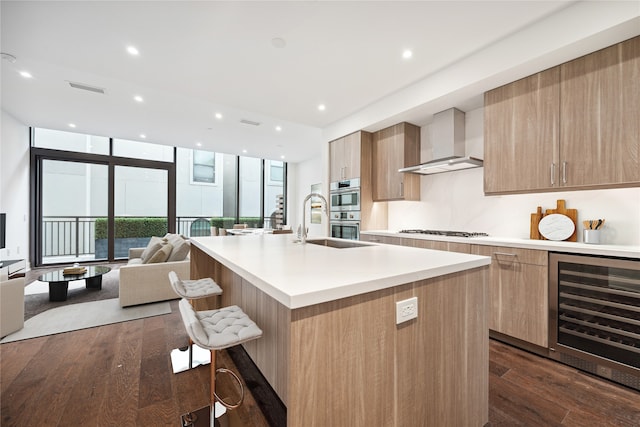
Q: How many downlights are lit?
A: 12